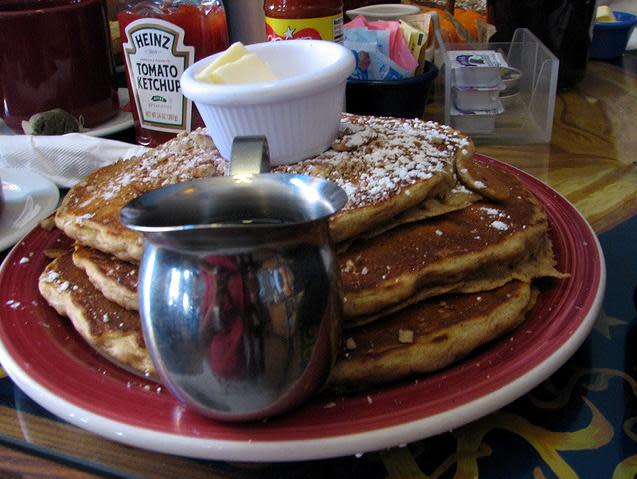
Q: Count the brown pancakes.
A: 3